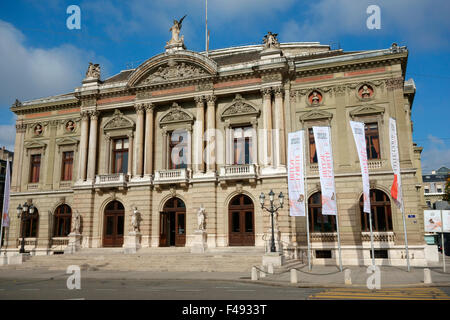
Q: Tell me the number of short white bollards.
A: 6